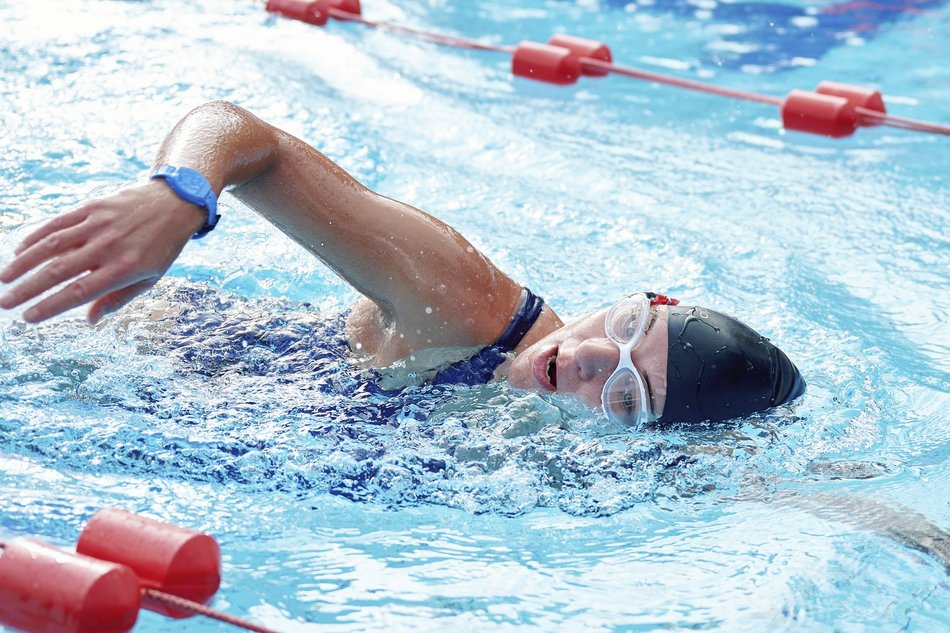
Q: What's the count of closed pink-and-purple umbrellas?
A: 0